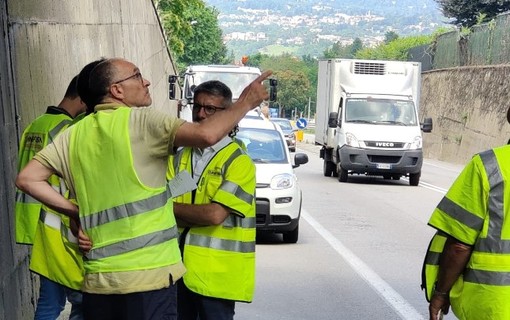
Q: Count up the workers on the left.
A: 4